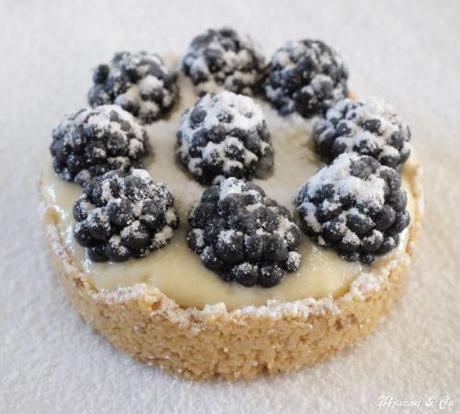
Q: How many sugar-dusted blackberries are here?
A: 9